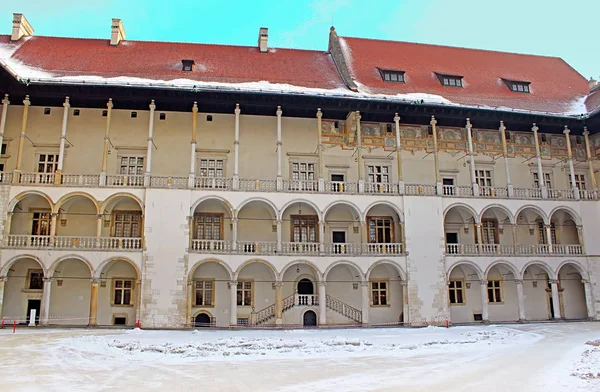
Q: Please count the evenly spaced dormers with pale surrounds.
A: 3